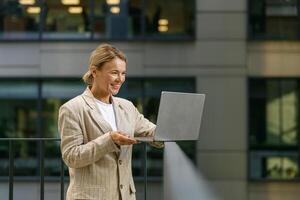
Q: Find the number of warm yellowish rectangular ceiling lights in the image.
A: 8